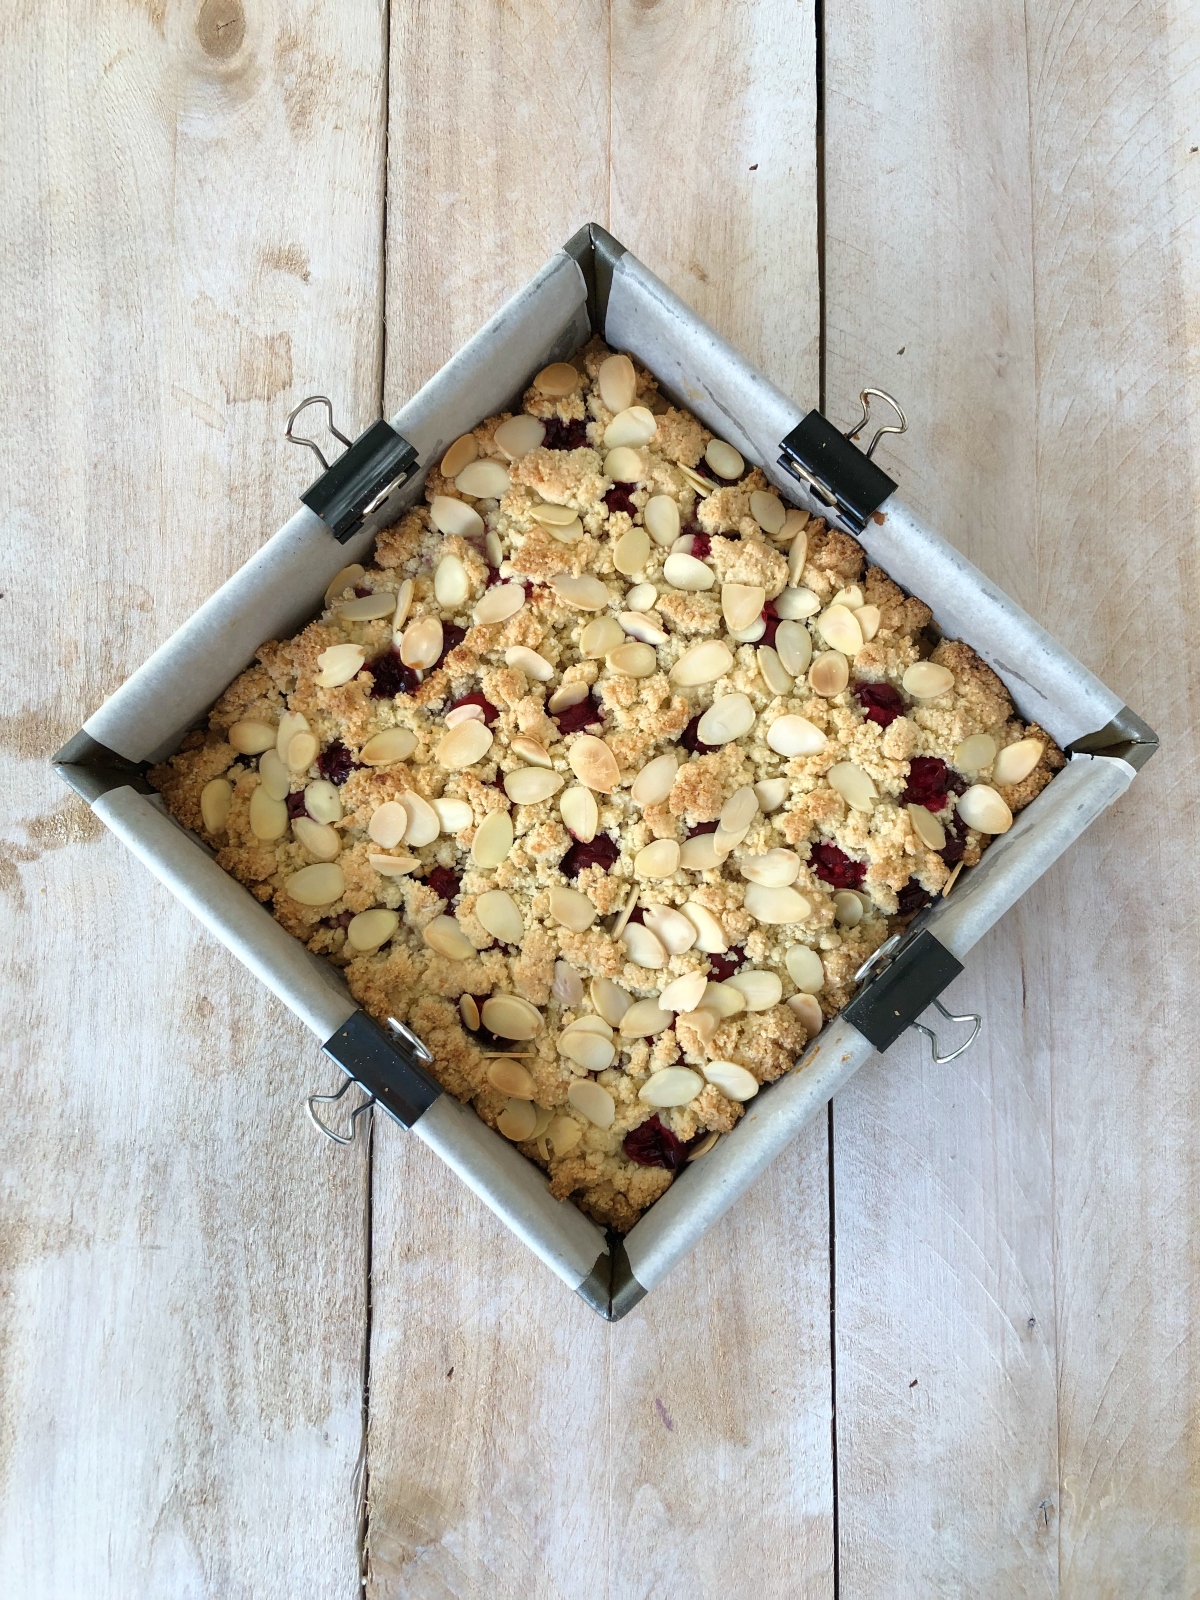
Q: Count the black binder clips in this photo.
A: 4